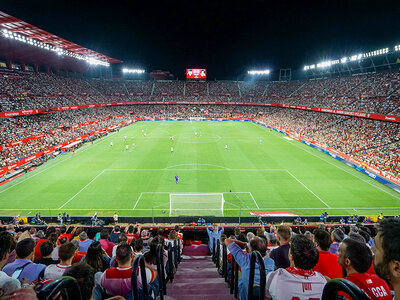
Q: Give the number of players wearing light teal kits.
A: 8